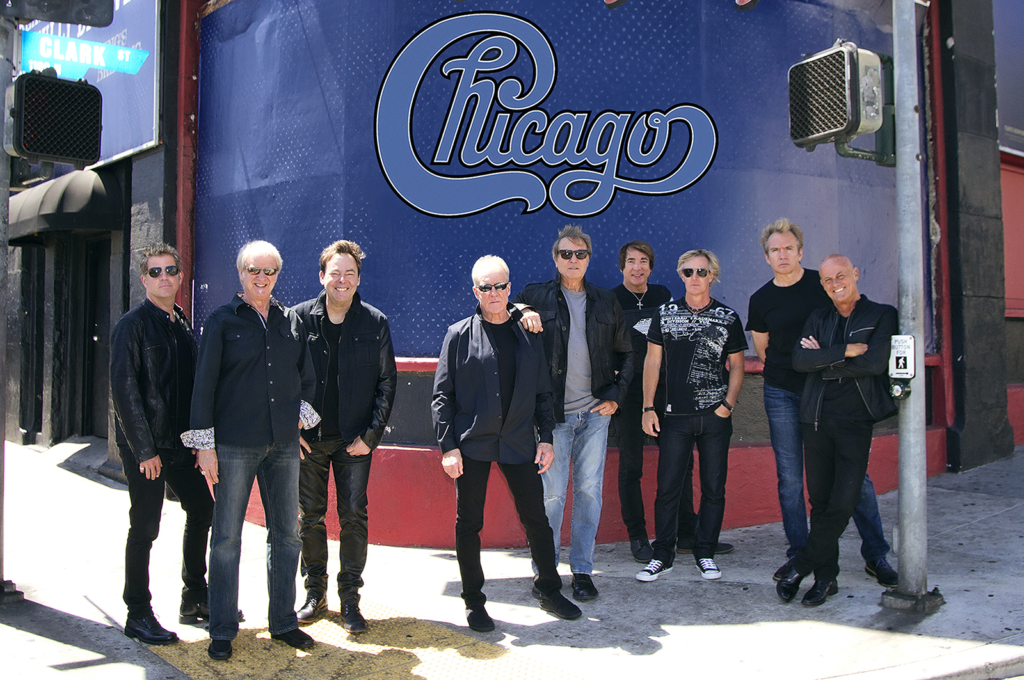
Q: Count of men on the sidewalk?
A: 9